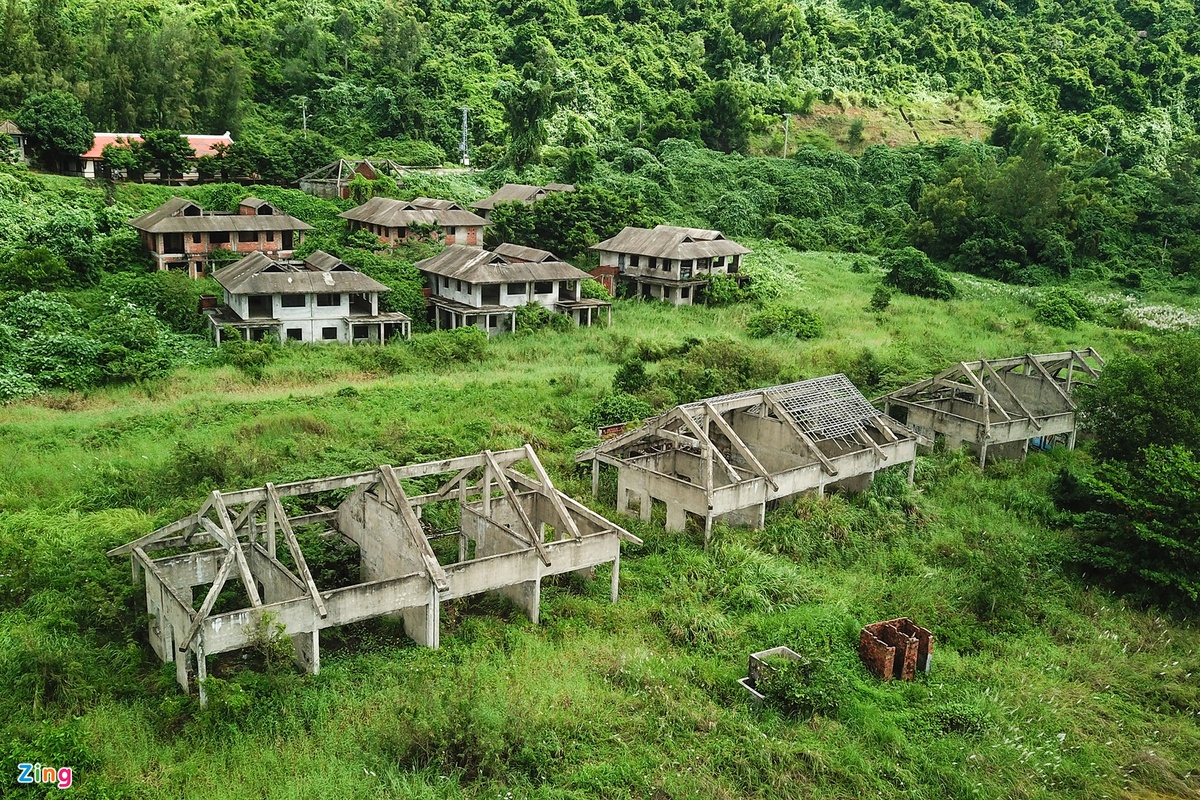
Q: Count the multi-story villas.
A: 6